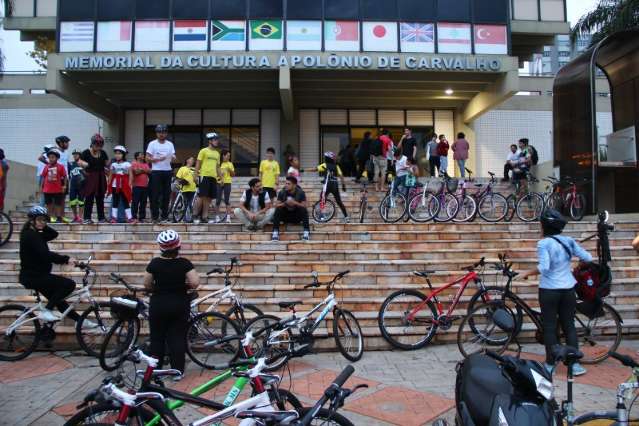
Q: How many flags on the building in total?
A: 12